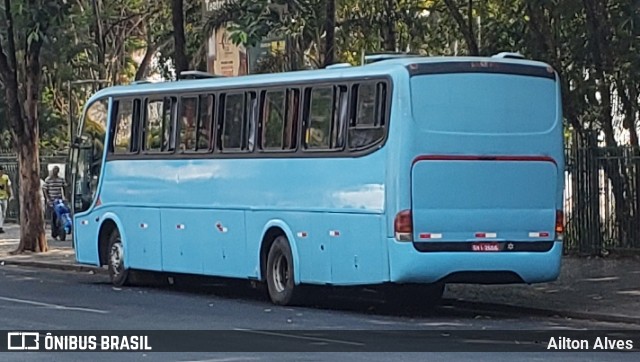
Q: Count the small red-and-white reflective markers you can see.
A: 9